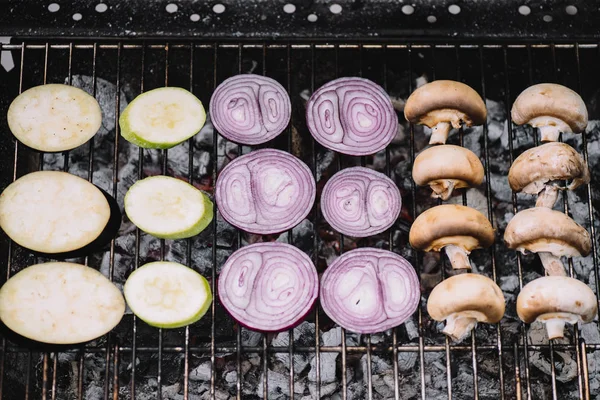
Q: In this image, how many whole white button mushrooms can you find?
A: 8